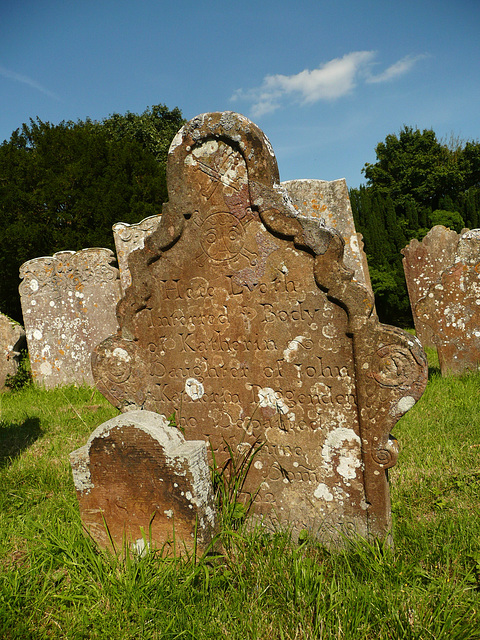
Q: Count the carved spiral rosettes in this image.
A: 3